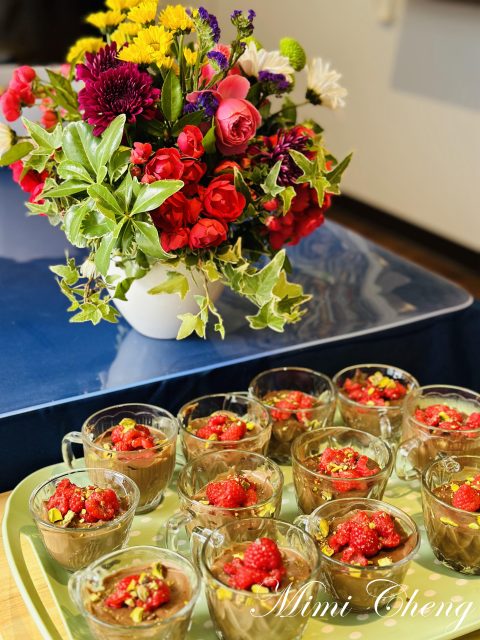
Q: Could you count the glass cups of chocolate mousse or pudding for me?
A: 12